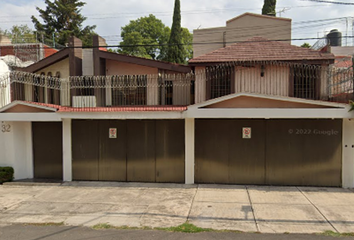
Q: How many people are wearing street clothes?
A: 0